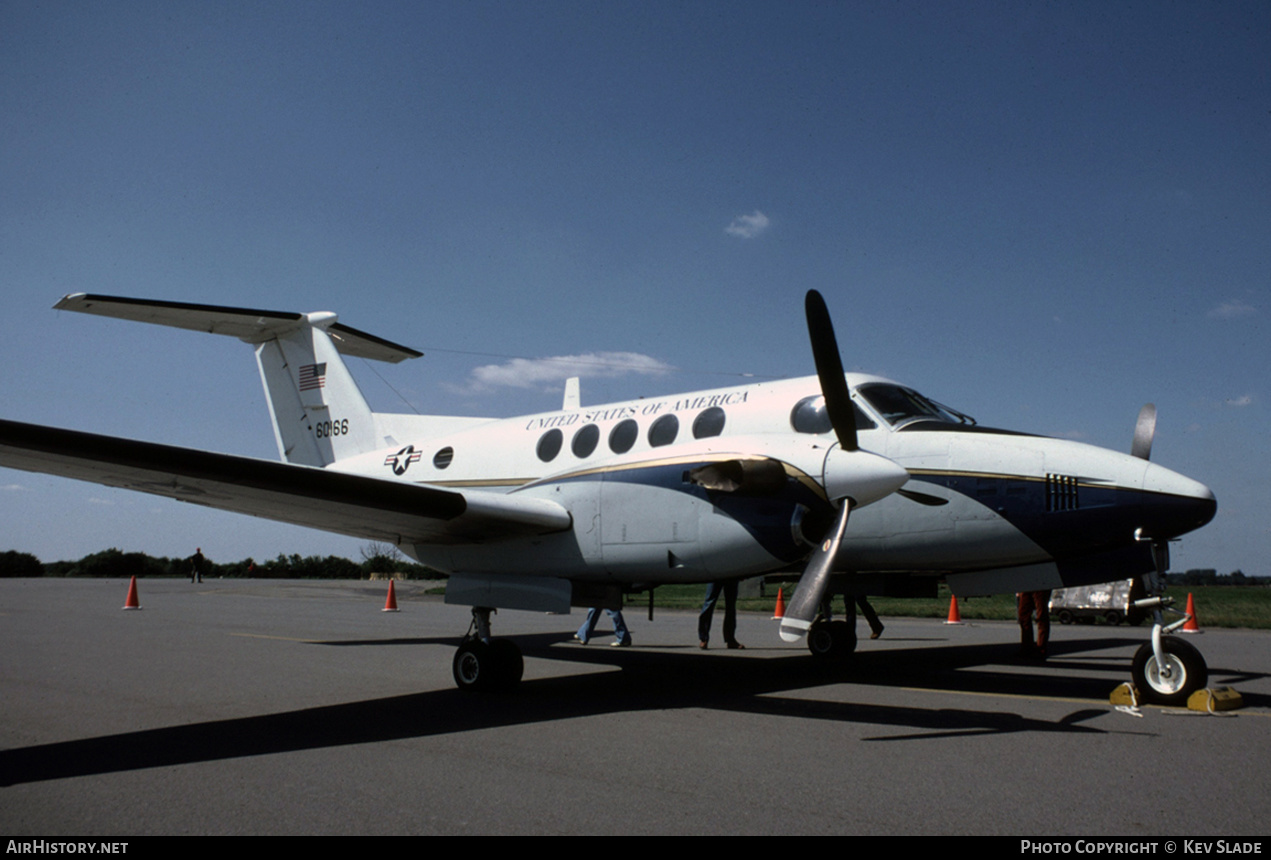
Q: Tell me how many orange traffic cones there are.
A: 5